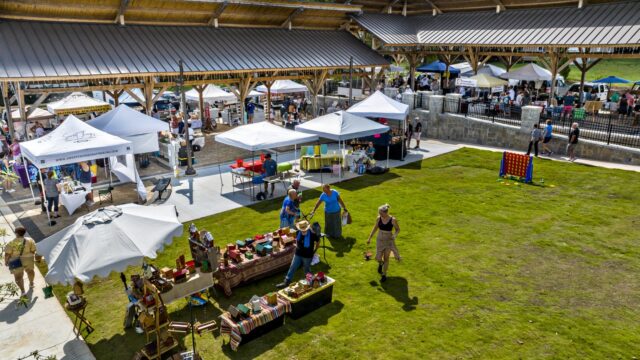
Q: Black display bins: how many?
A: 2